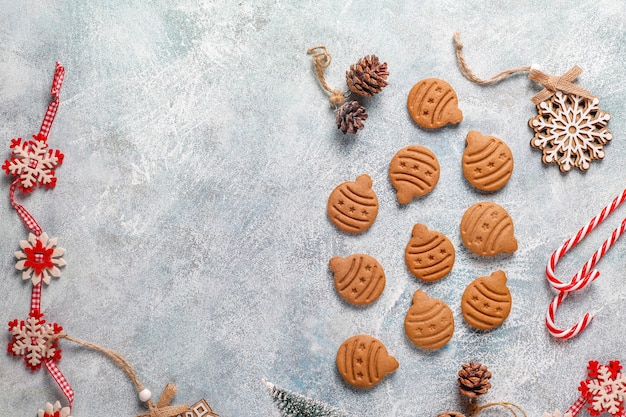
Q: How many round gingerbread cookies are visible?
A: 10